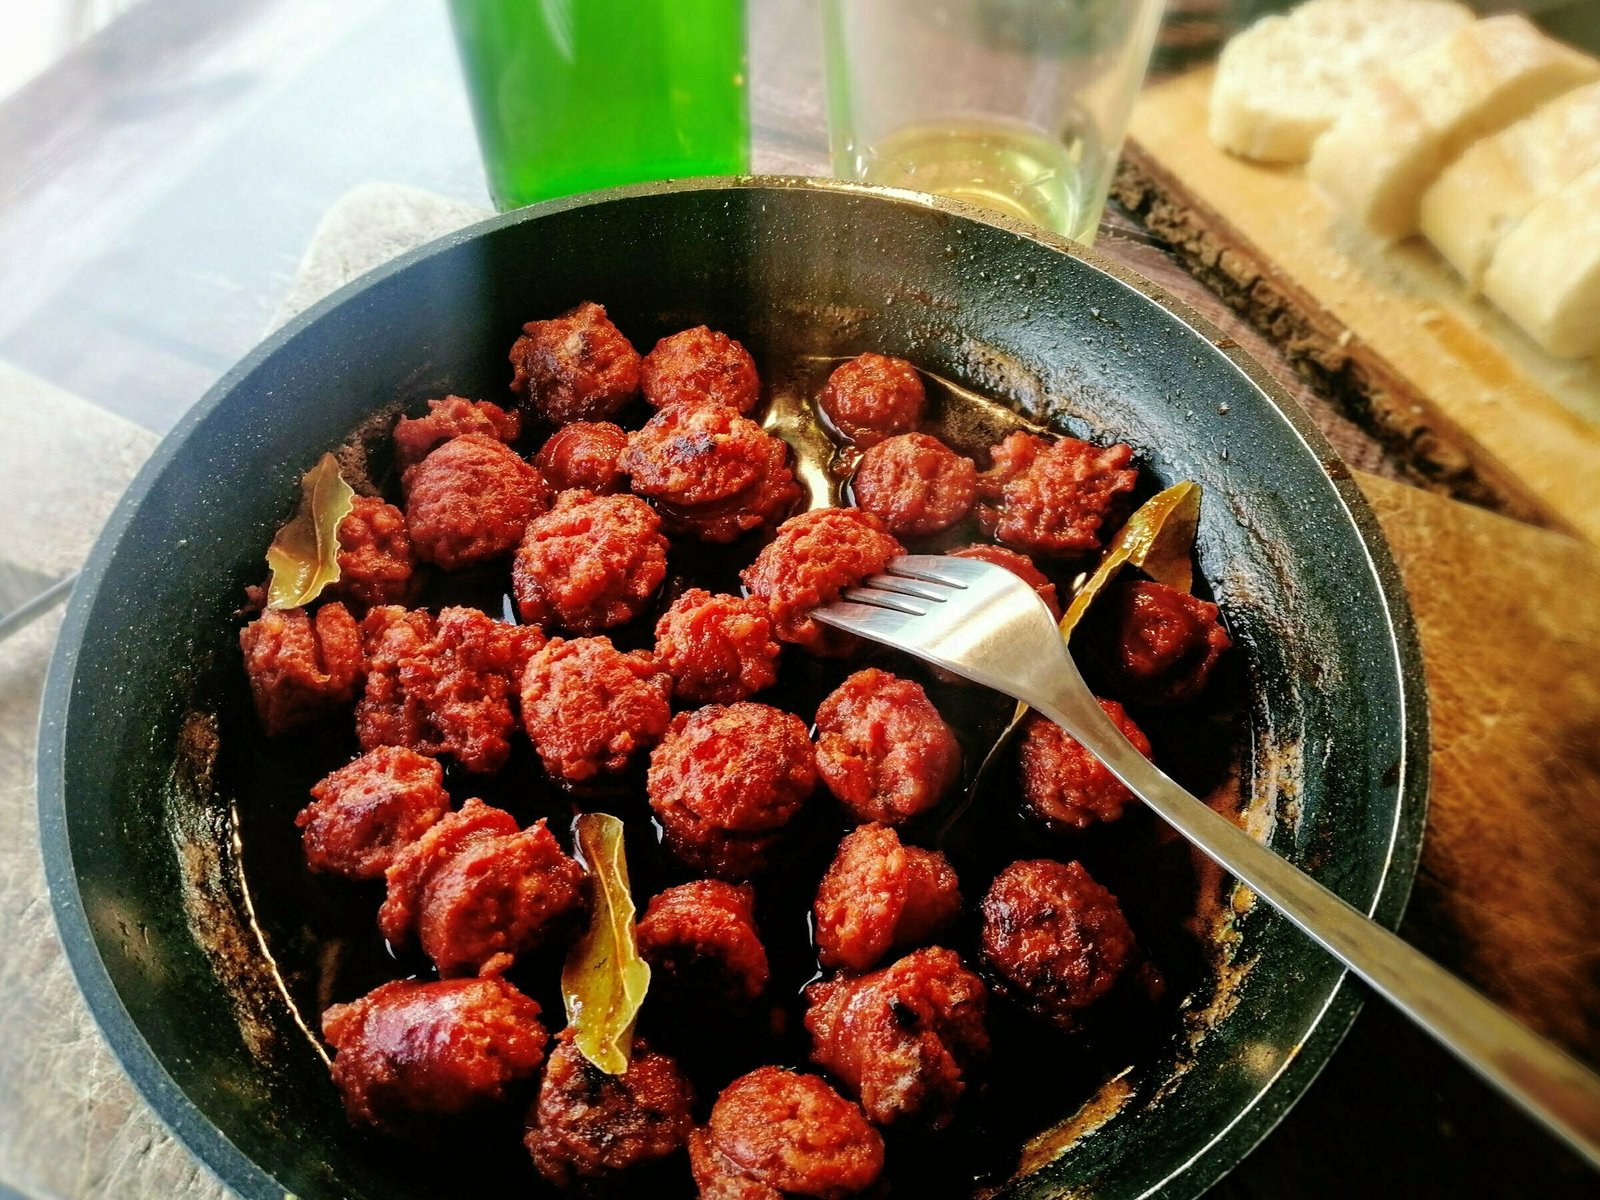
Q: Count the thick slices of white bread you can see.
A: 4